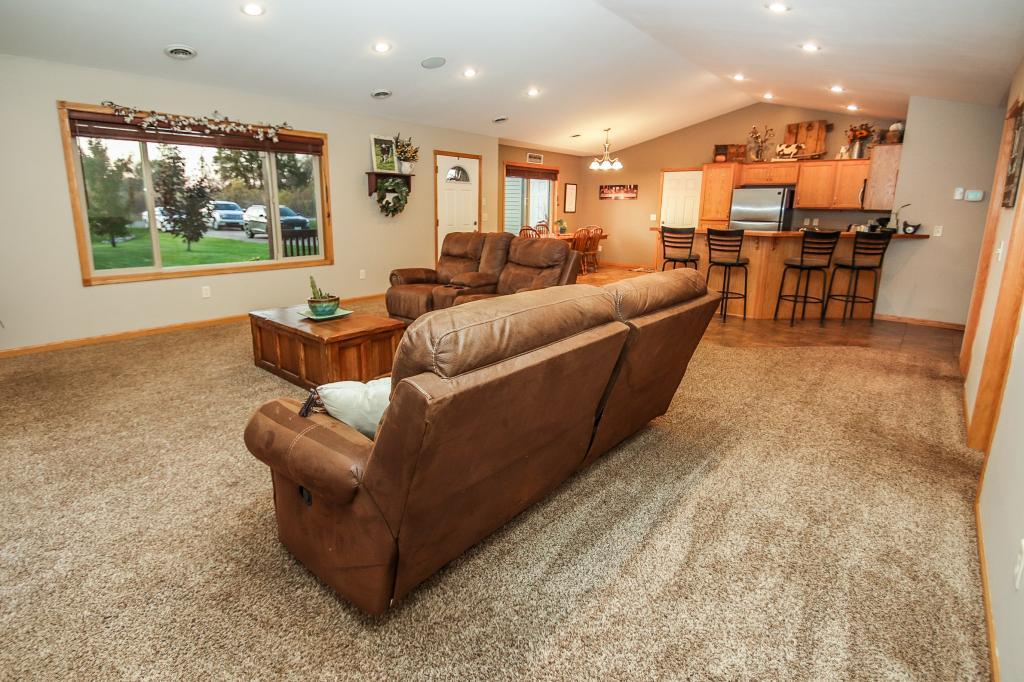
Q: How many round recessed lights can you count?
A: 10